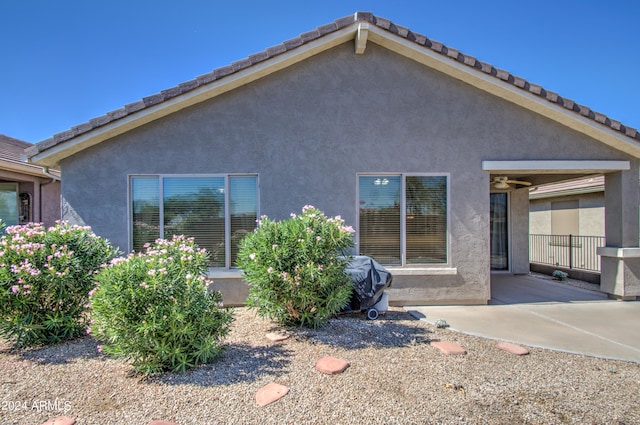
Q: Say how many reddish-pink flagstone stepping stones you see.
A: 7